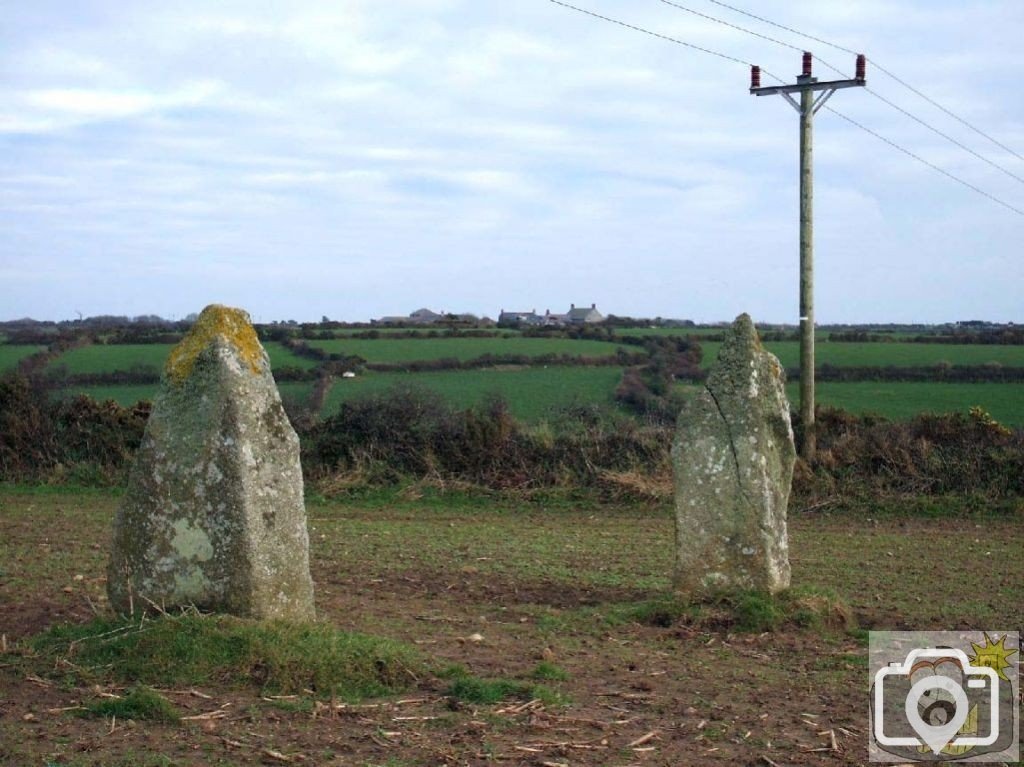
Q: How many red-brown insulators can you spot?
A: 3